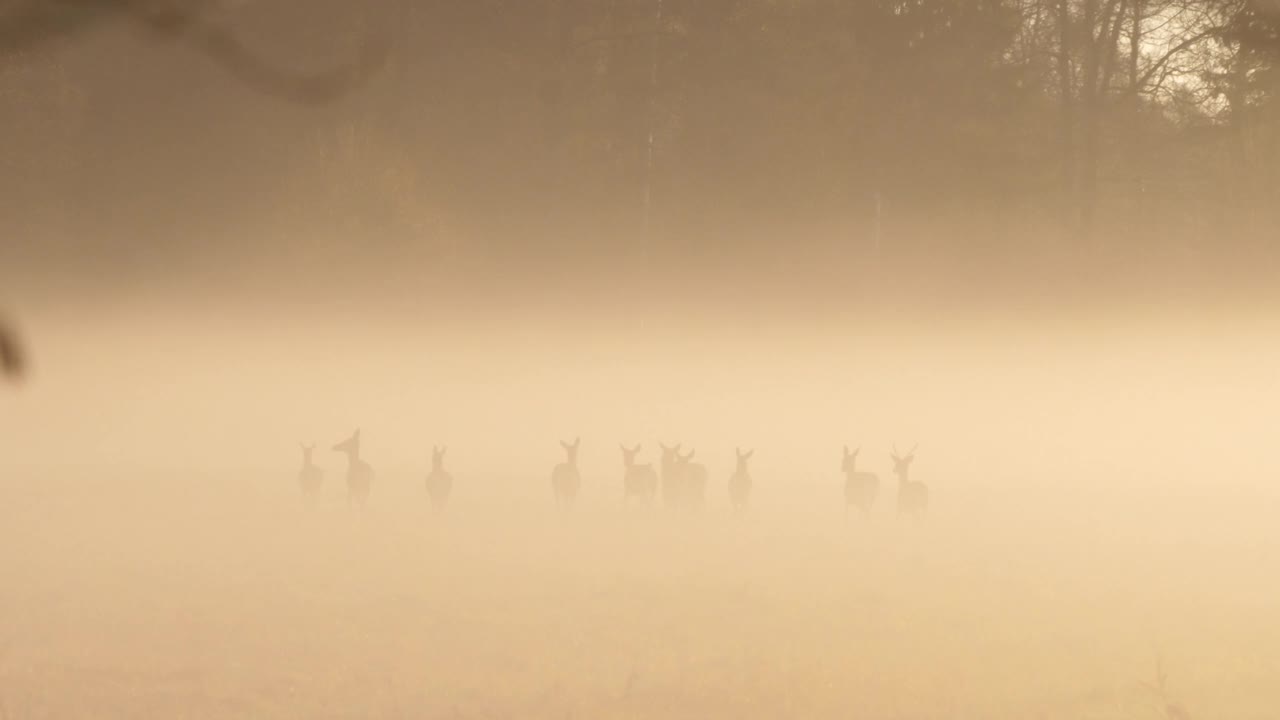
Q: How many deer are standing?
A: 10